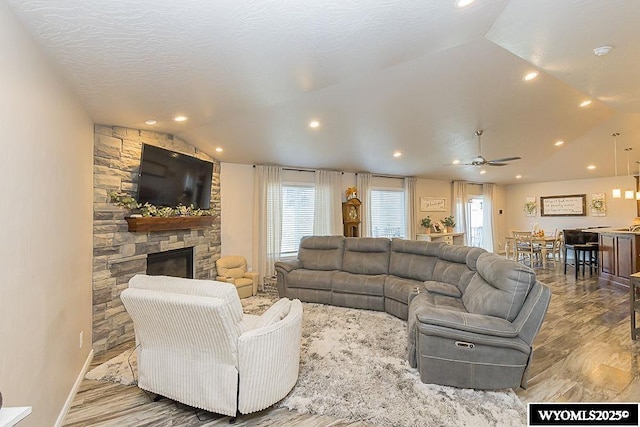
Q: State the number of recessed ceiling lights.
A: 13